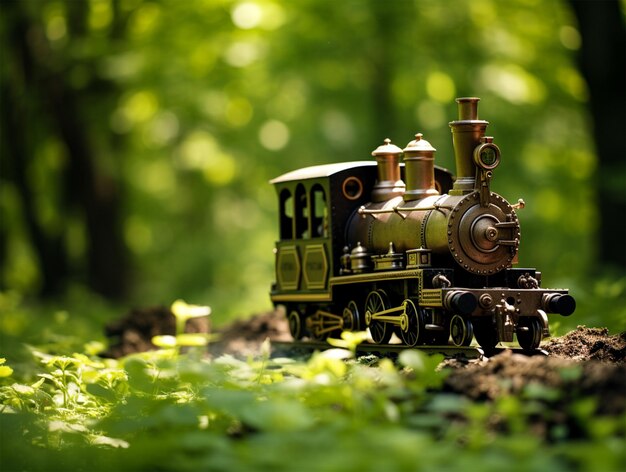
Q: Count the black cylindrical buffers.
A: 2